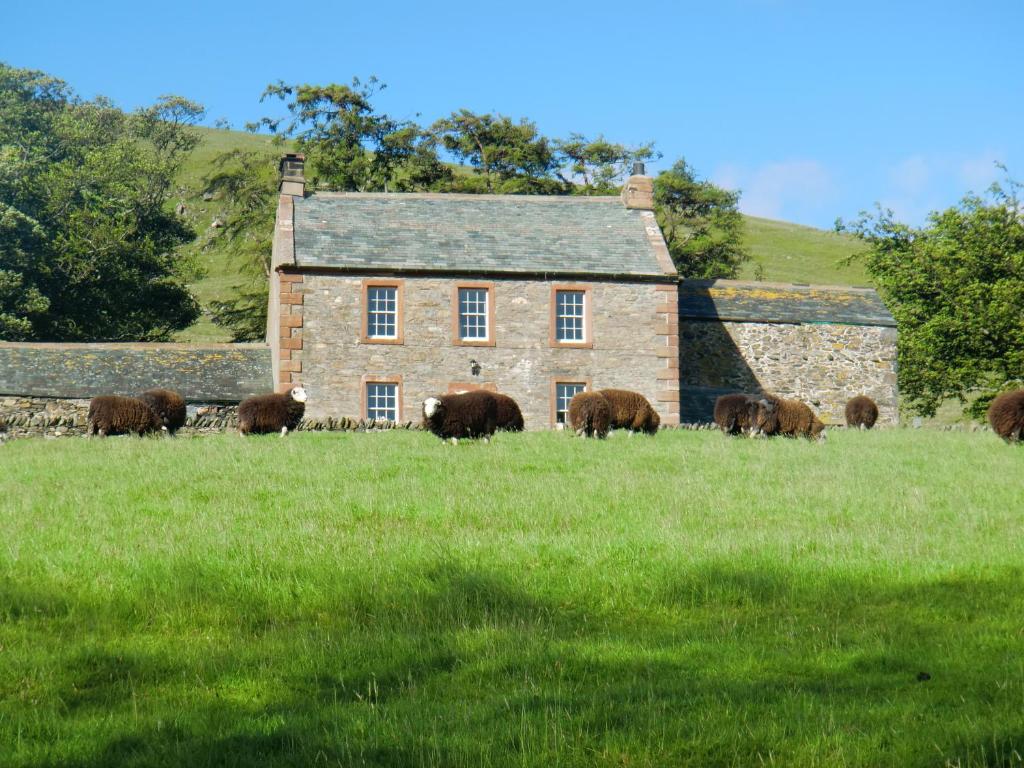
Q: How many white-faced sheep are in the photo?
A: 2